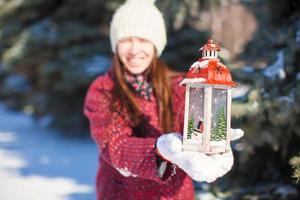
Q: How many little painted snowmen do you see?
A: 1